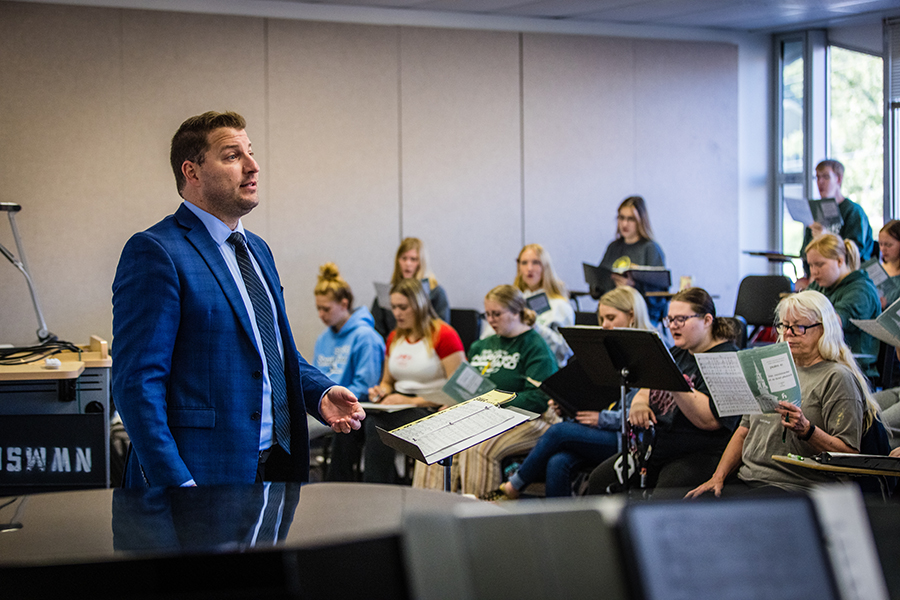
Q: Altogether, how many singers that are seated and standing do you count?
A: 12